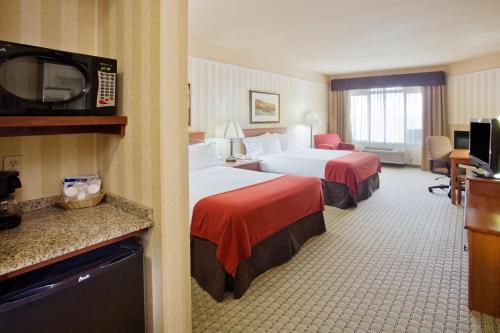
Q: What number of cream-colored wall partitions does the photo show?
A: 1